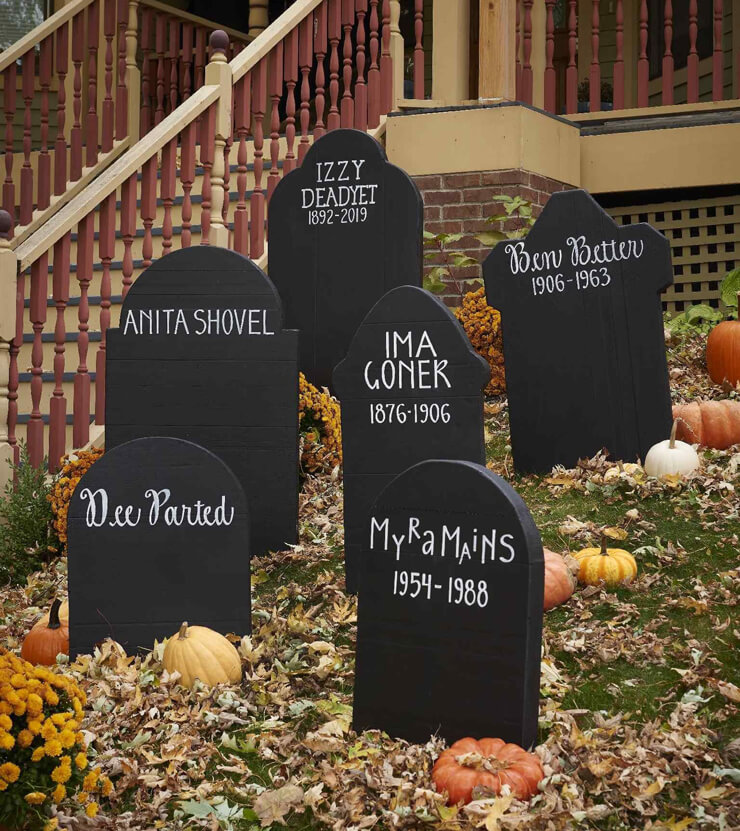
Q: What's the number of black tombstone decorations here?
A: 6